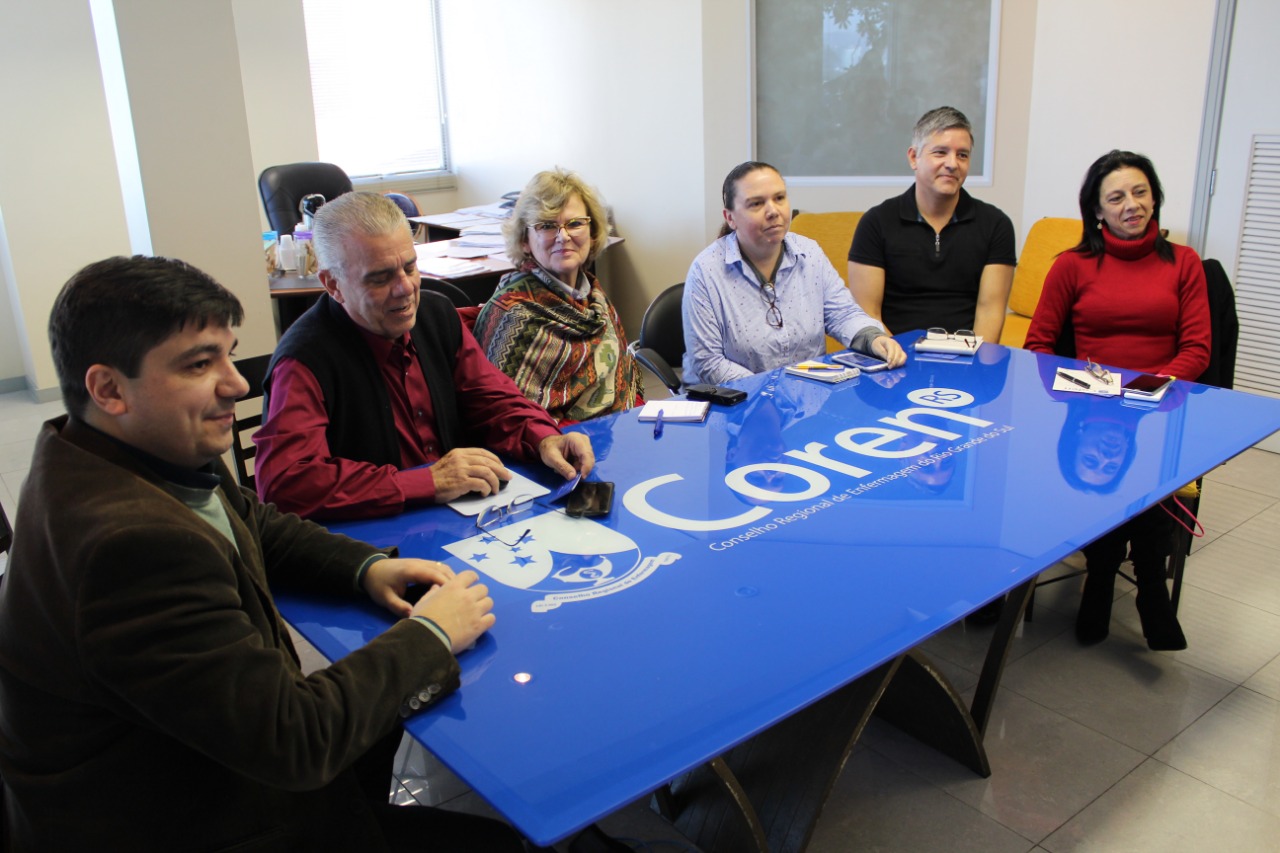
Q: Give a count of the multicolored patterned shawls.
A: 1